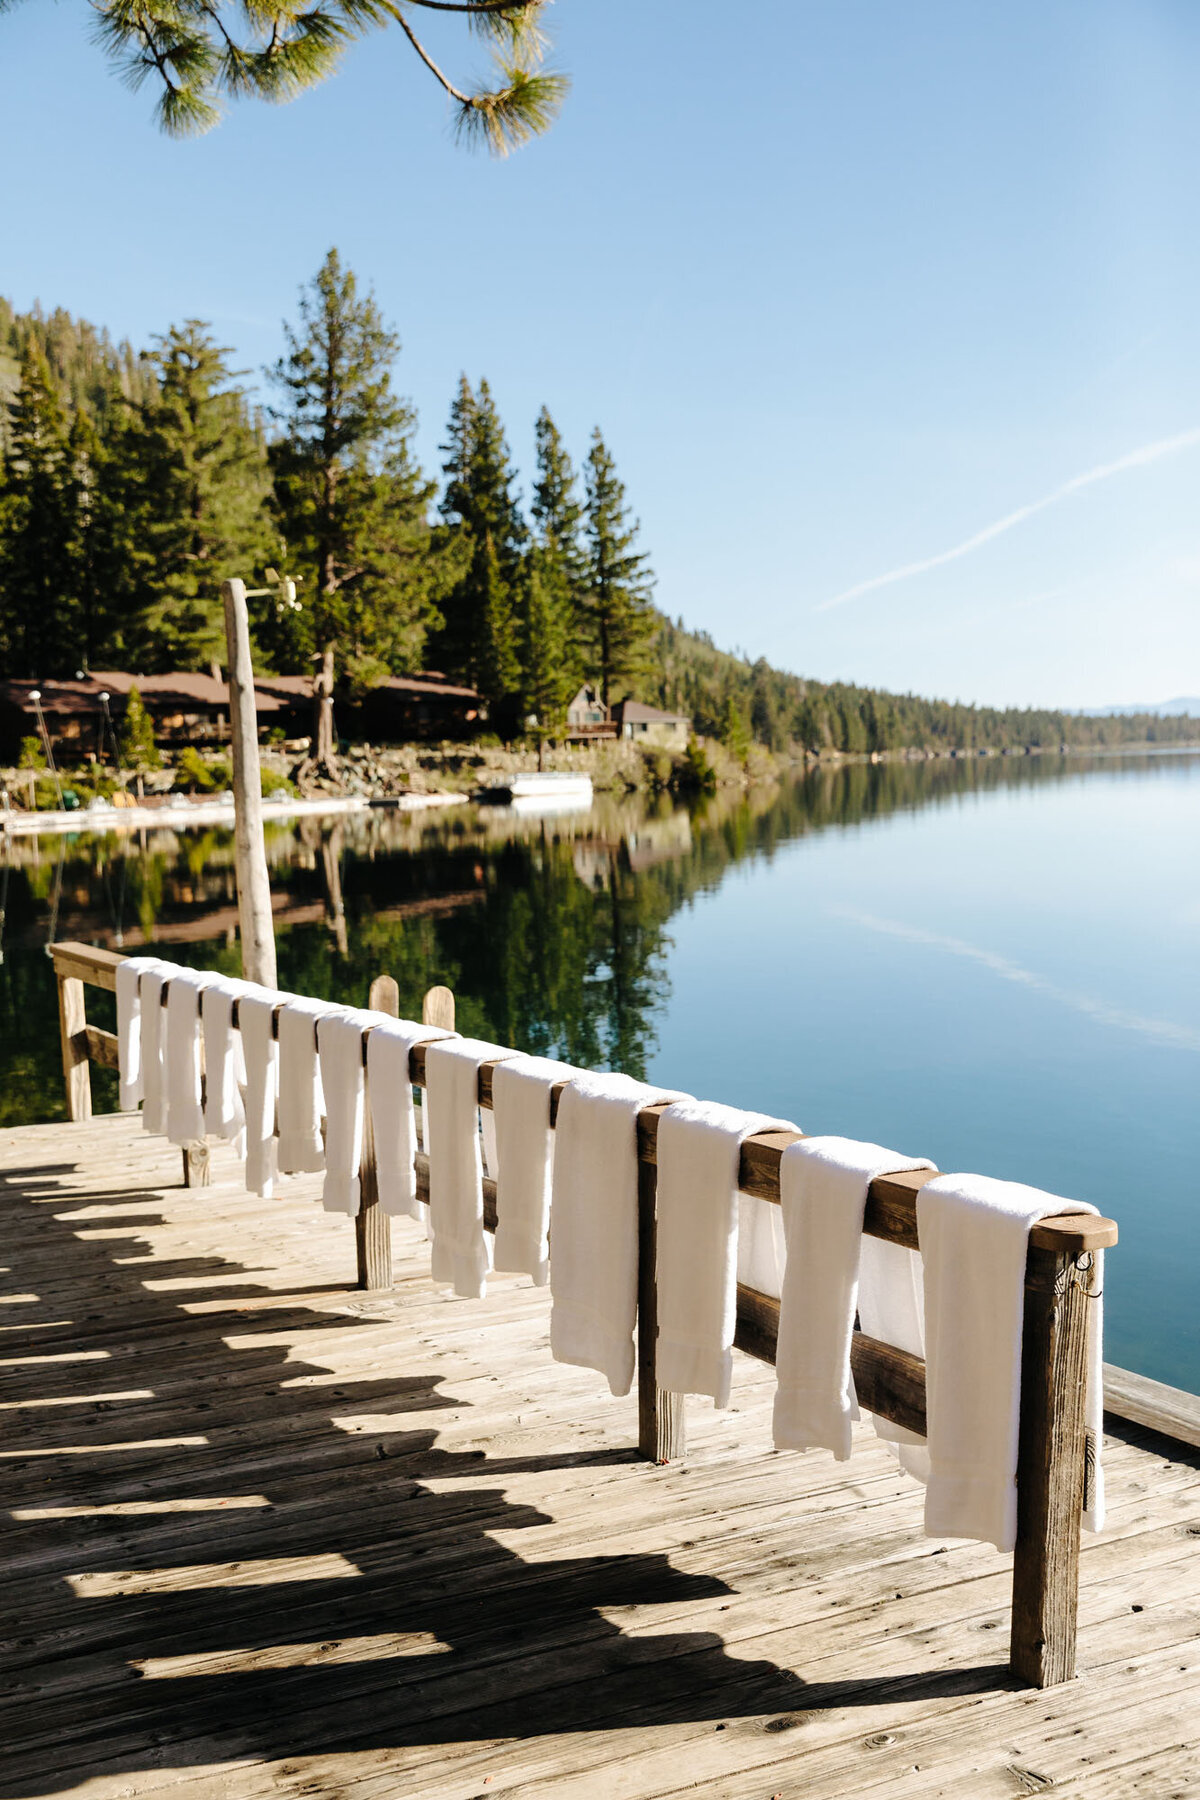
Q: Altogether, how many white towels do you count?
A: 14